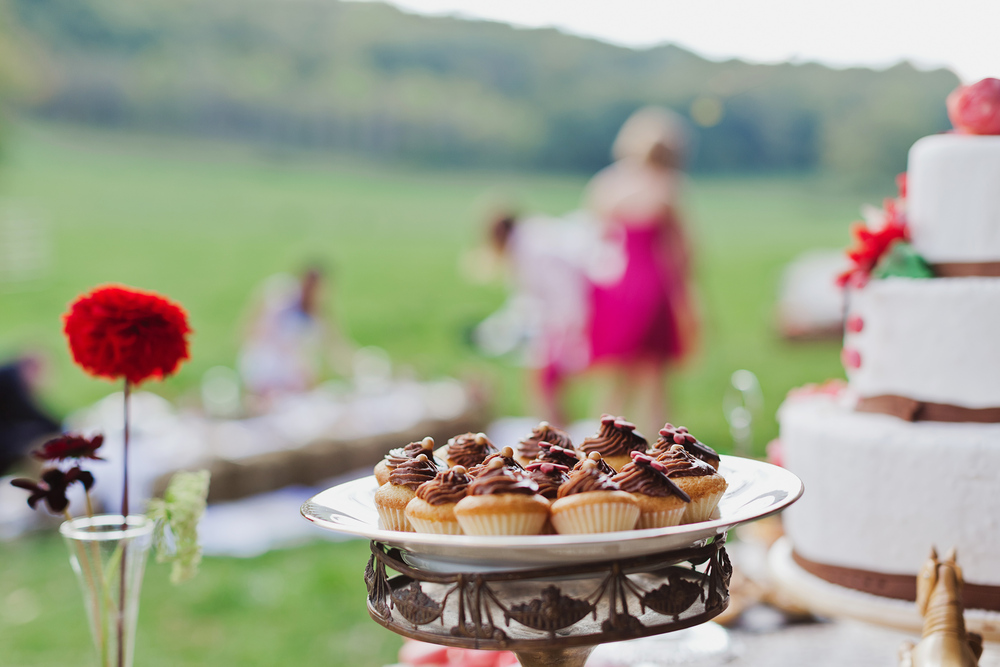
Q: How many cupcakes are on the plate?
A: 15